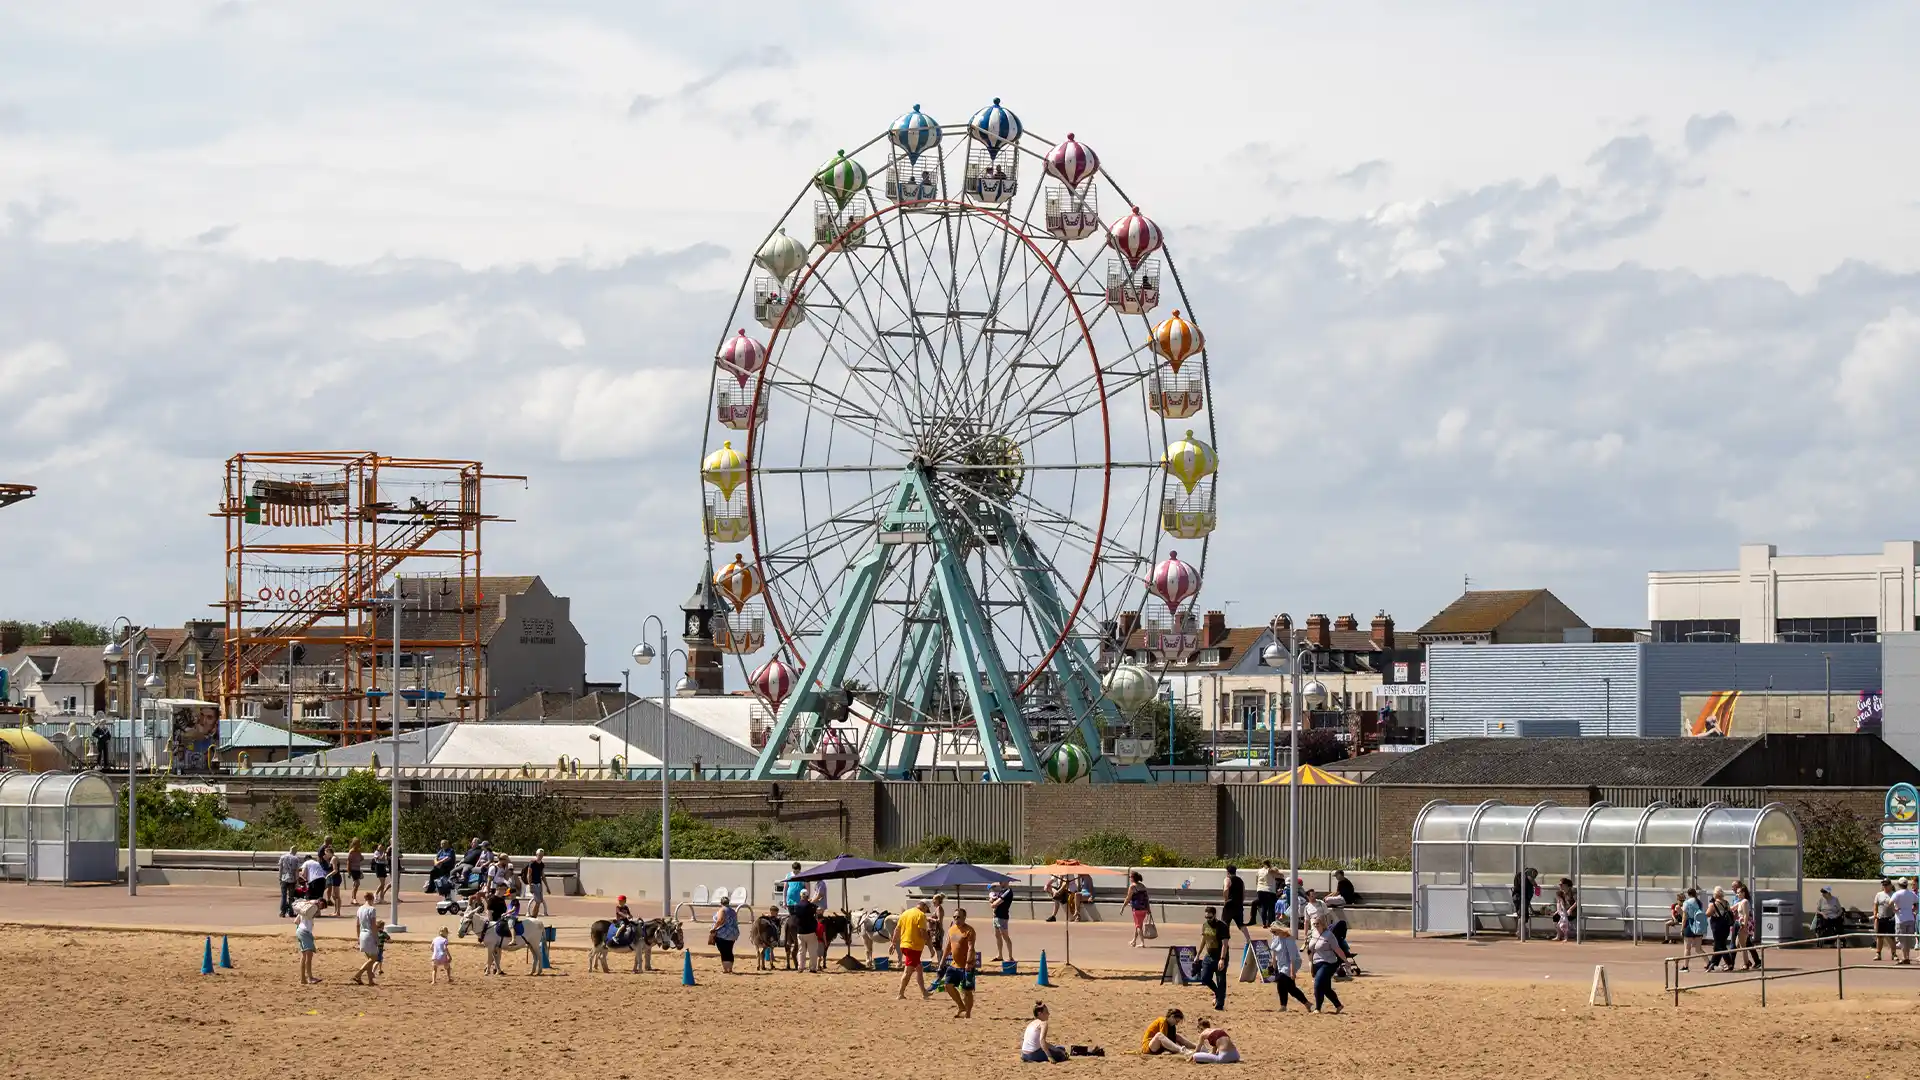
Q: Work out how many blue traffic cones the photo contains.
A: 5